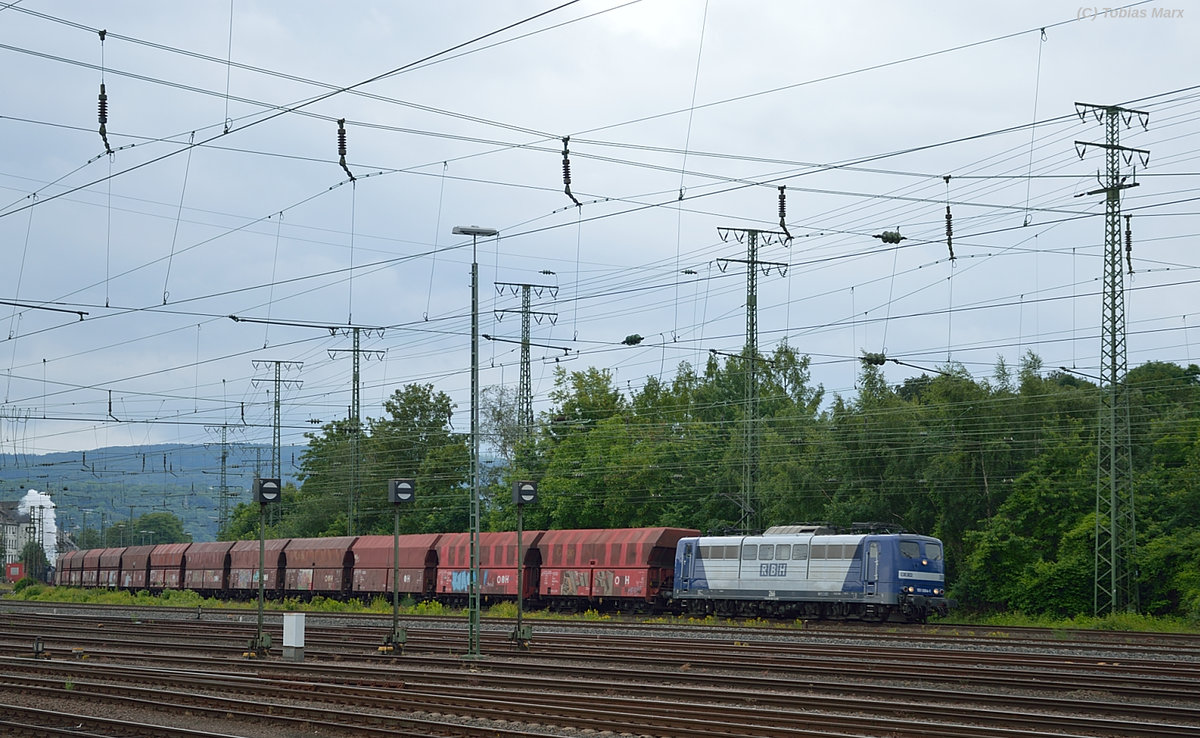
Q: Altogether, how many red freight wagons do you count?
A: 13